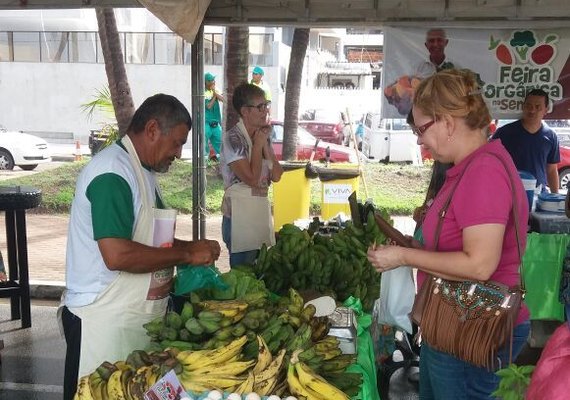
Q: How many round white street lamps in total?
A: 0